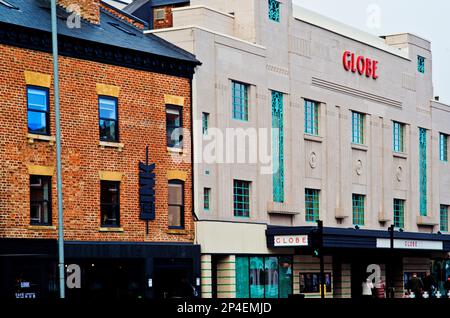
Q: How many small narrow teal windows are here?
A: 2